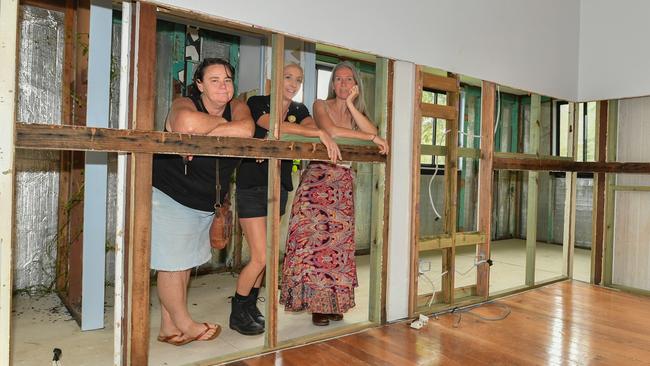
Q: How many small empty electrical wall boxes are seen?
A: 2